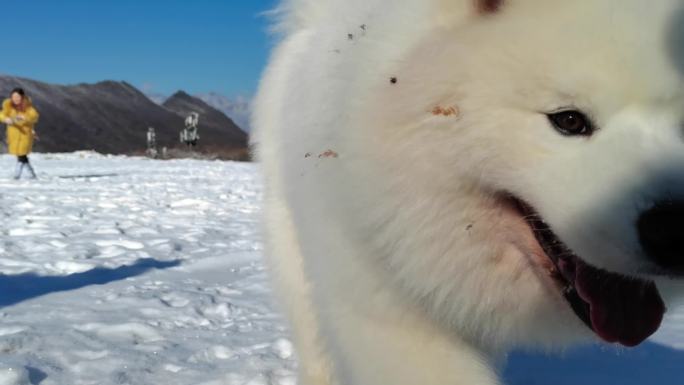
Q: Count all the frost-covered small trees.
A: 2